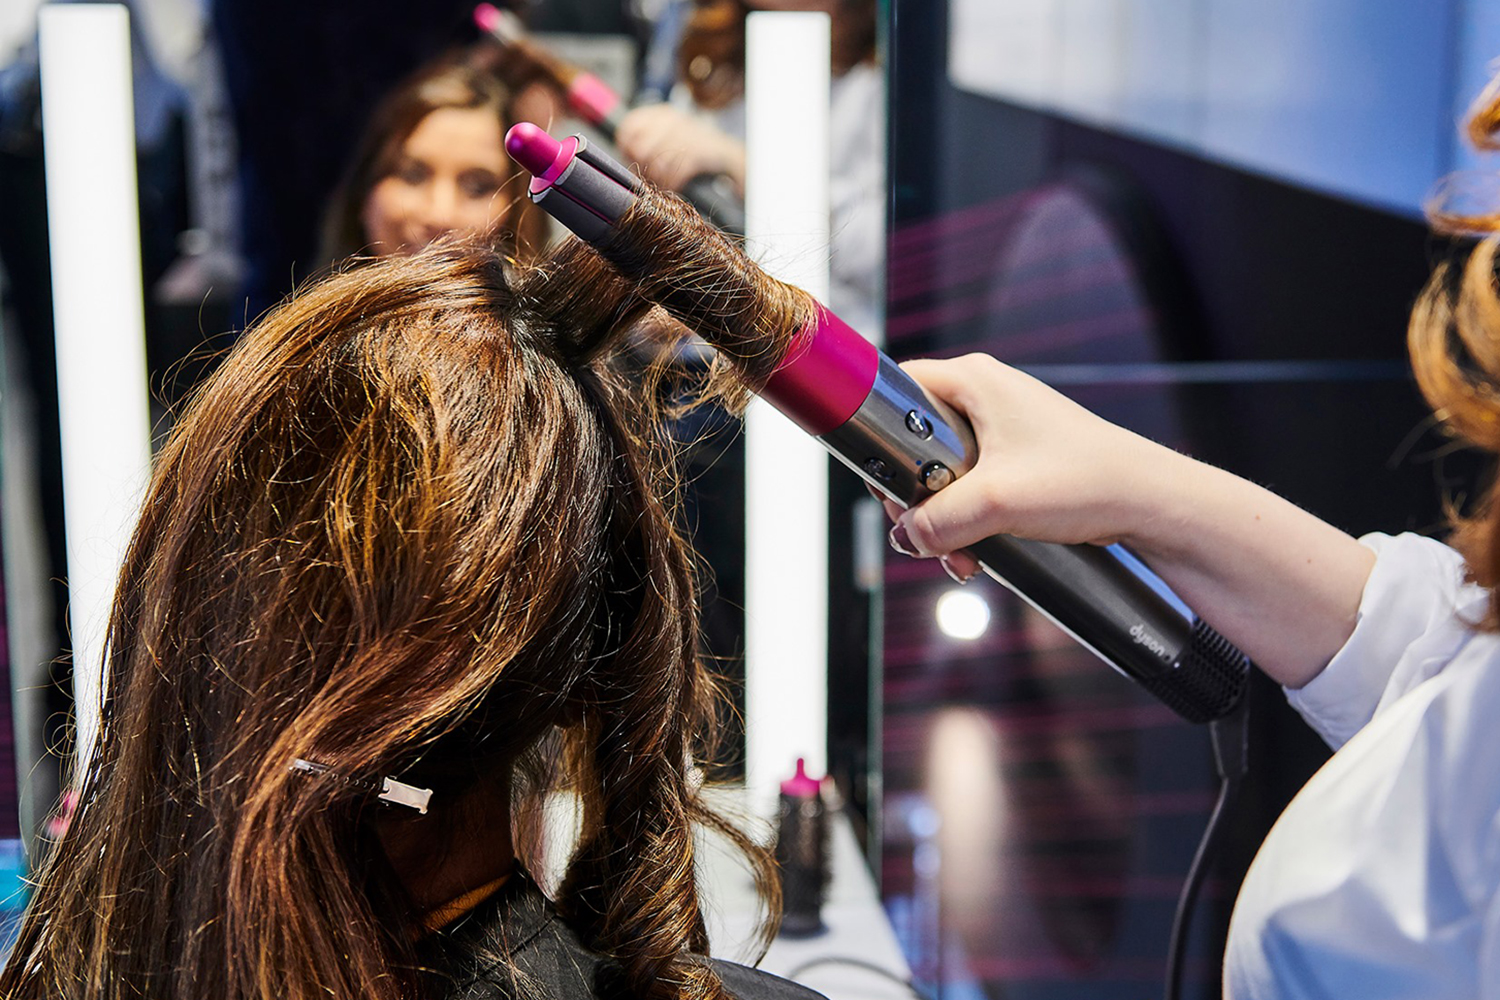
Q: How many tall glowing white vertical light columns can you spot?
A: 2